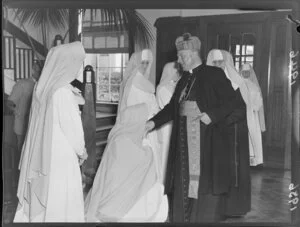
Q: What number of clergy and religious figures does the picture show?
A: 7